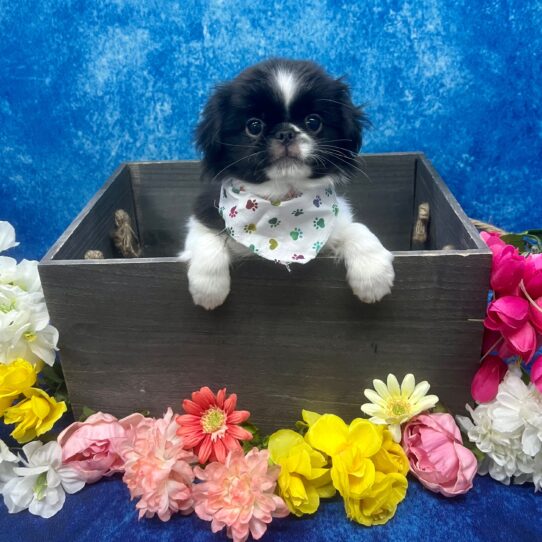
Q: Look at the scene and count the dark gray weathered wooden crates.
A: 1